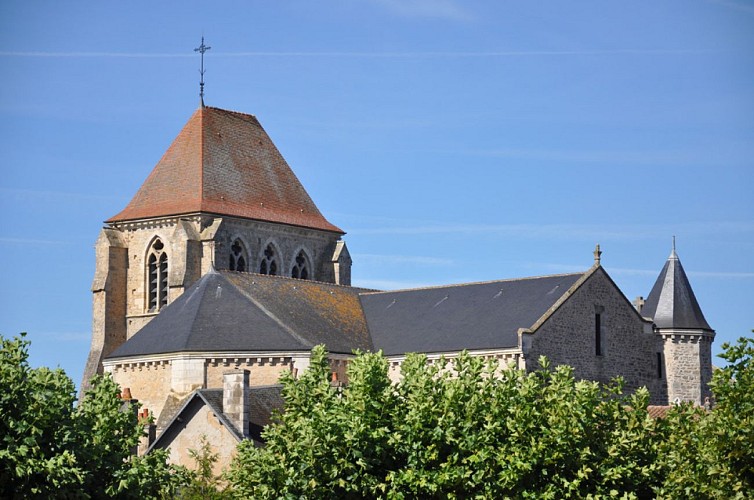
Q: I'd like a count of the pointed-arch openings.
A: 4